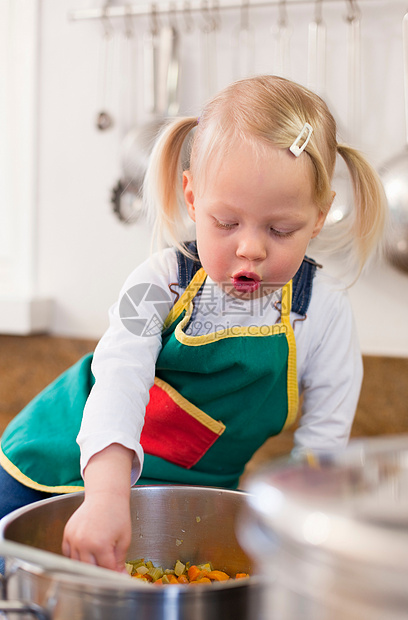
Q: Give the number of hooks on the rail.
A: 11